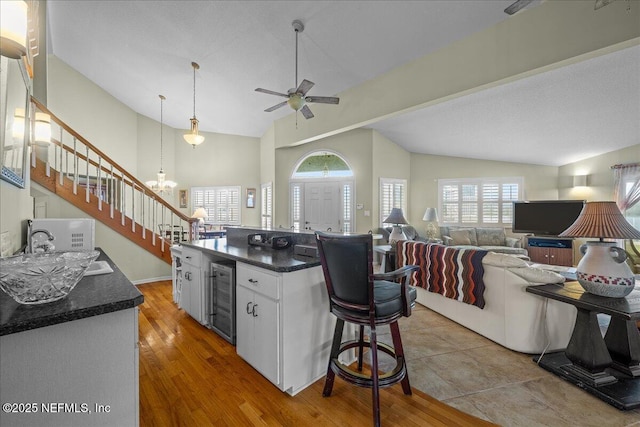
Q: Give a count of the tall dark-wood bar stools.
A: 1